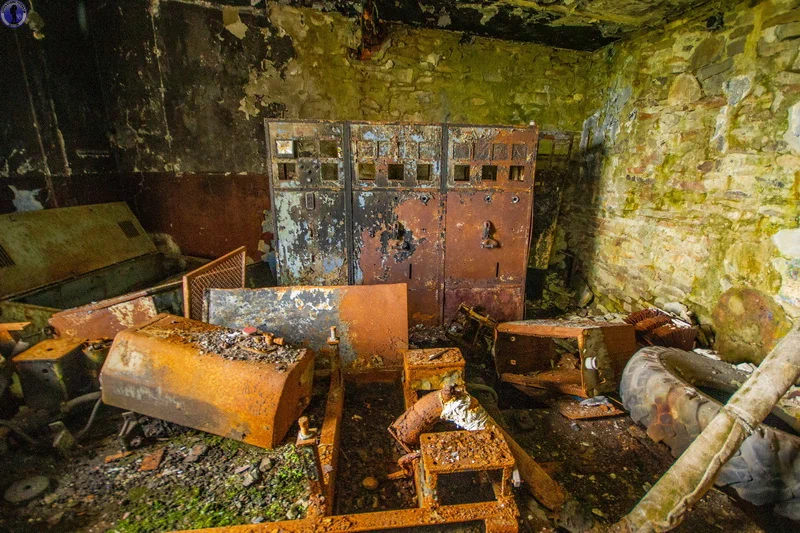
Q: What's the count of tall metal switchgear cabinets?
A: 3